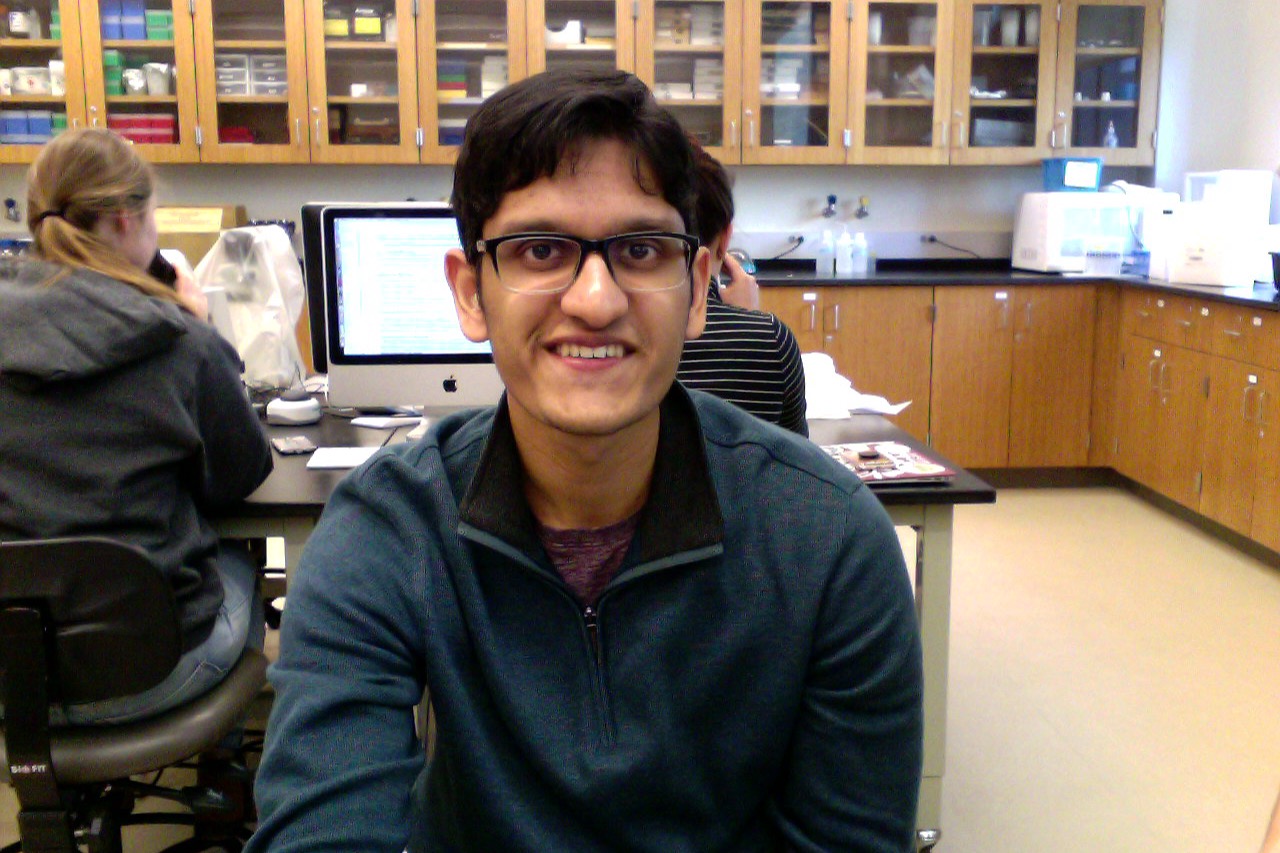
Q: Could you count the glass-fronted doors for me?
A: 11